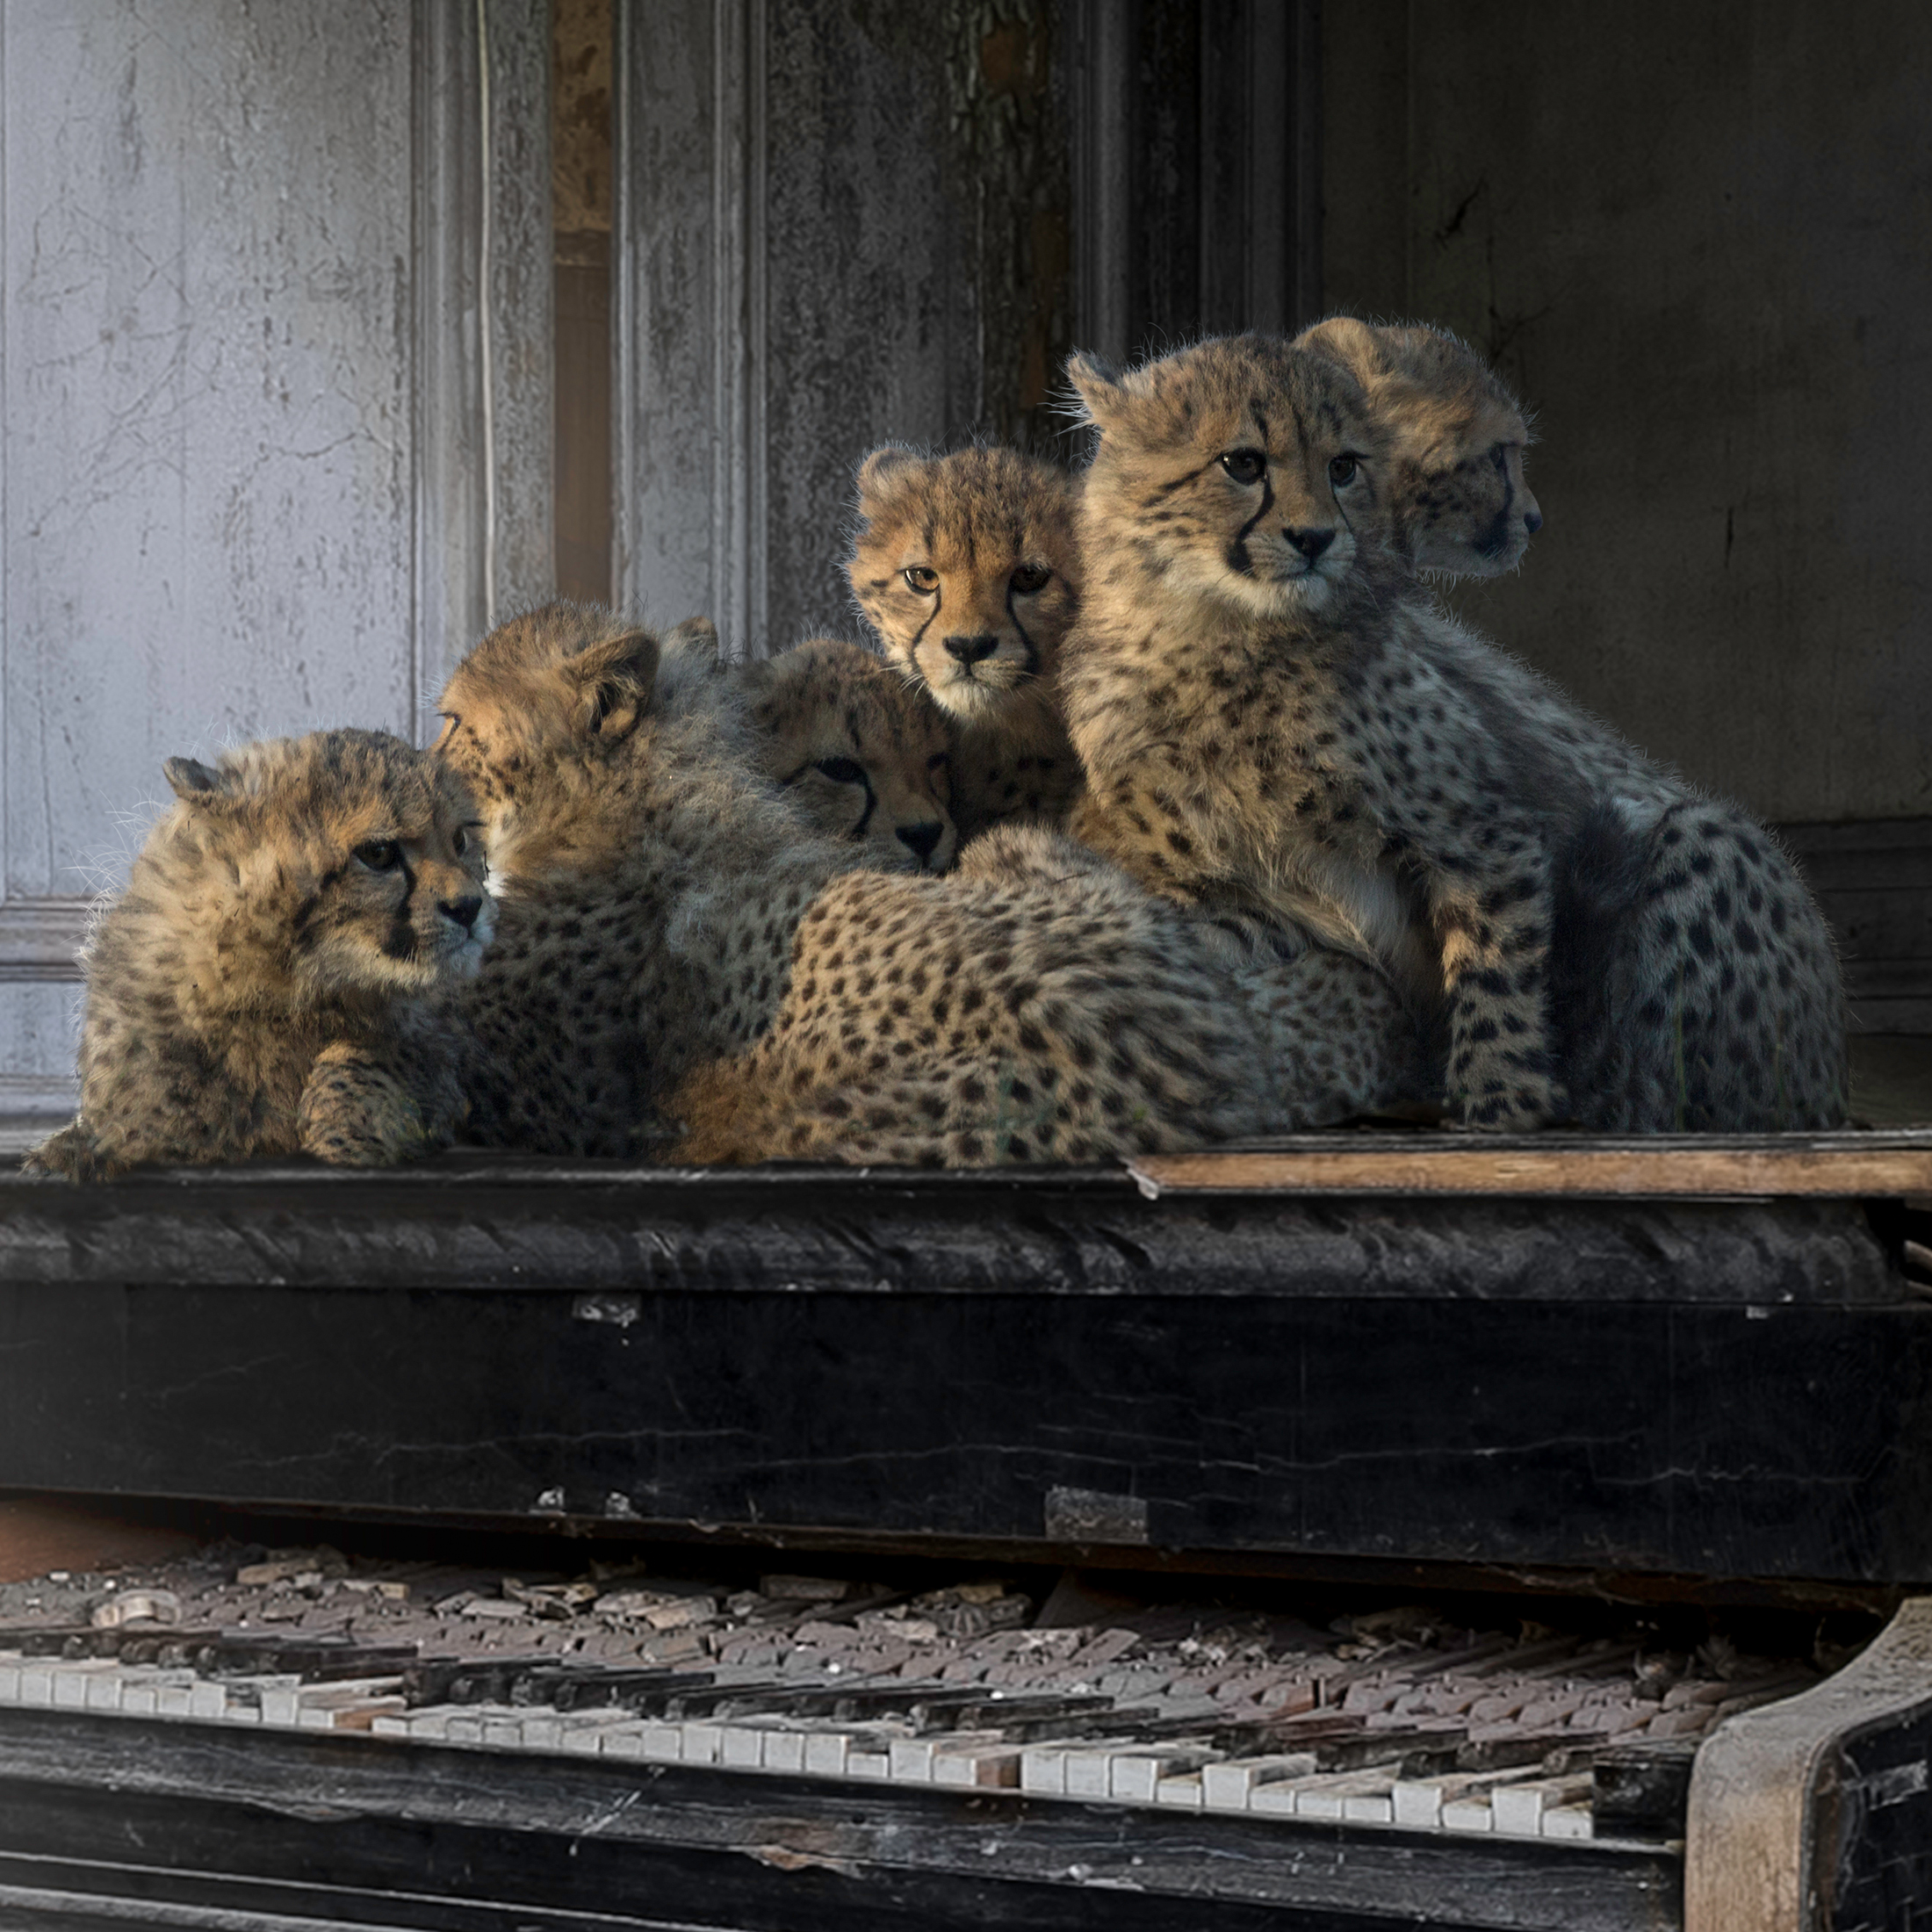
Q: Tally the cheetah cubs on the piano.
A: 6